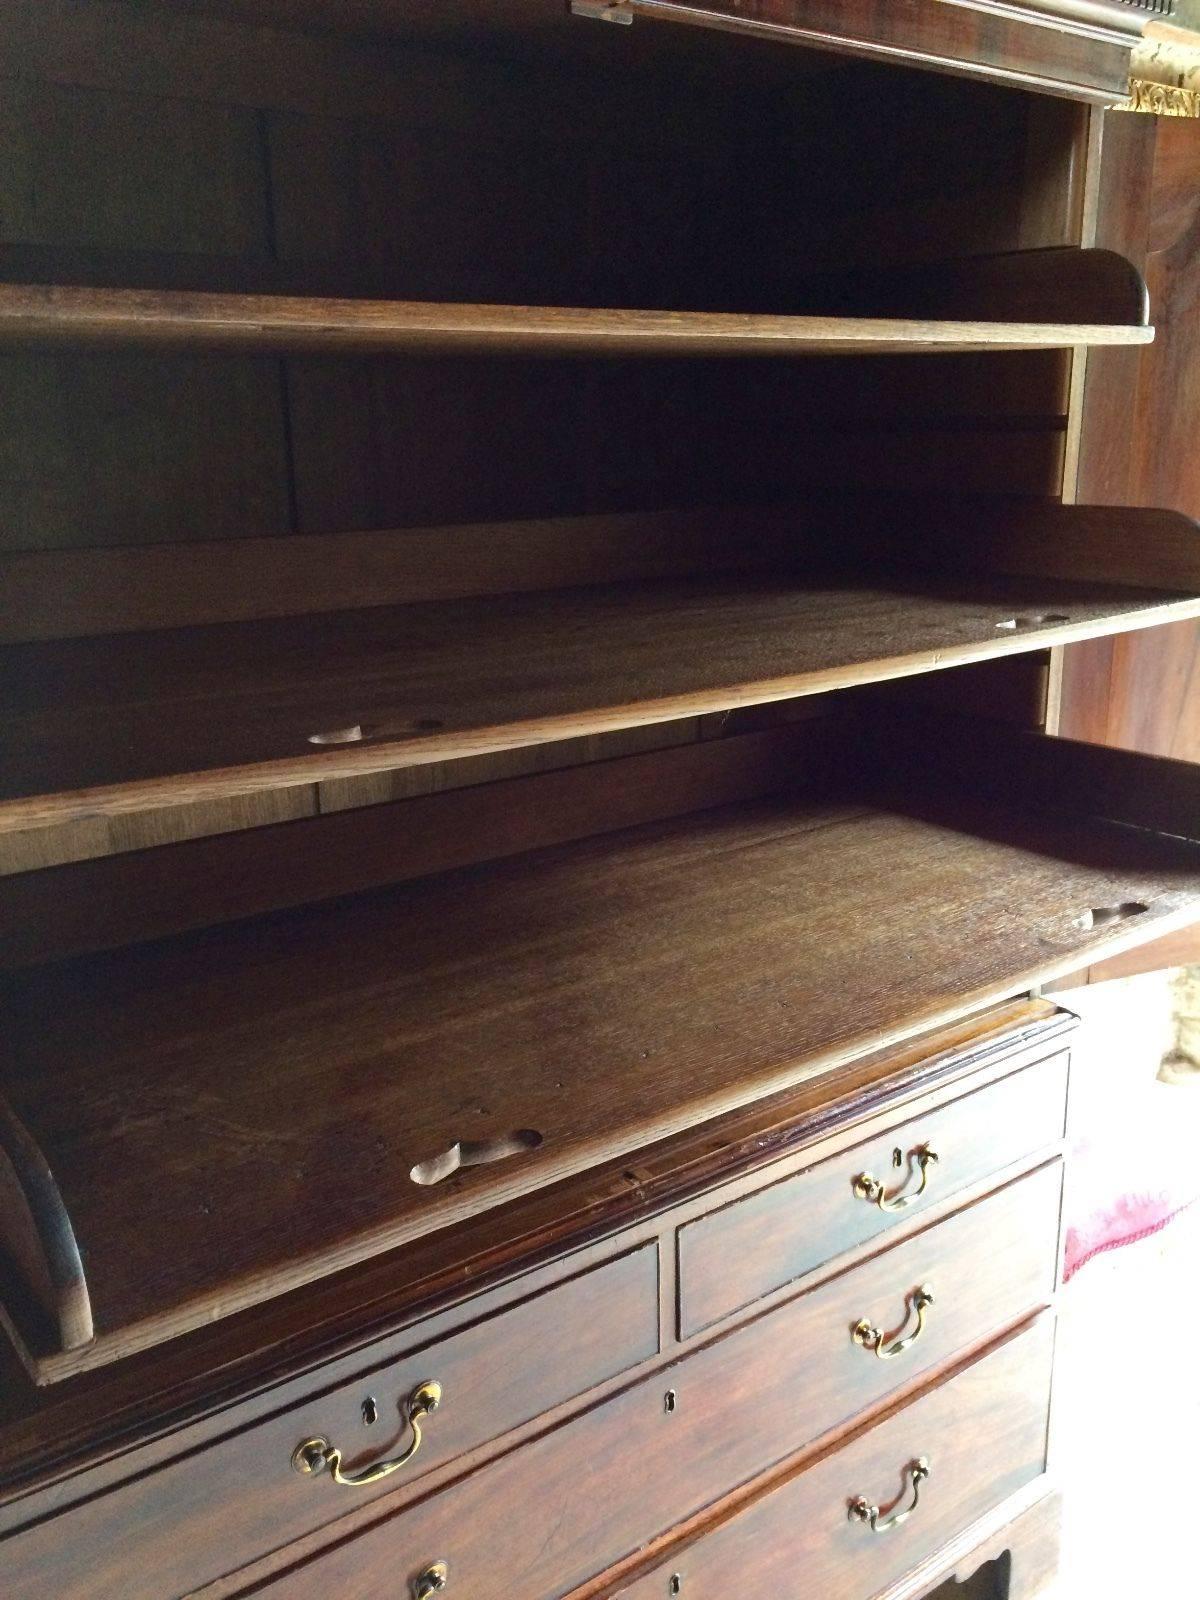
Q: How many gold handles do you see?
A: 5